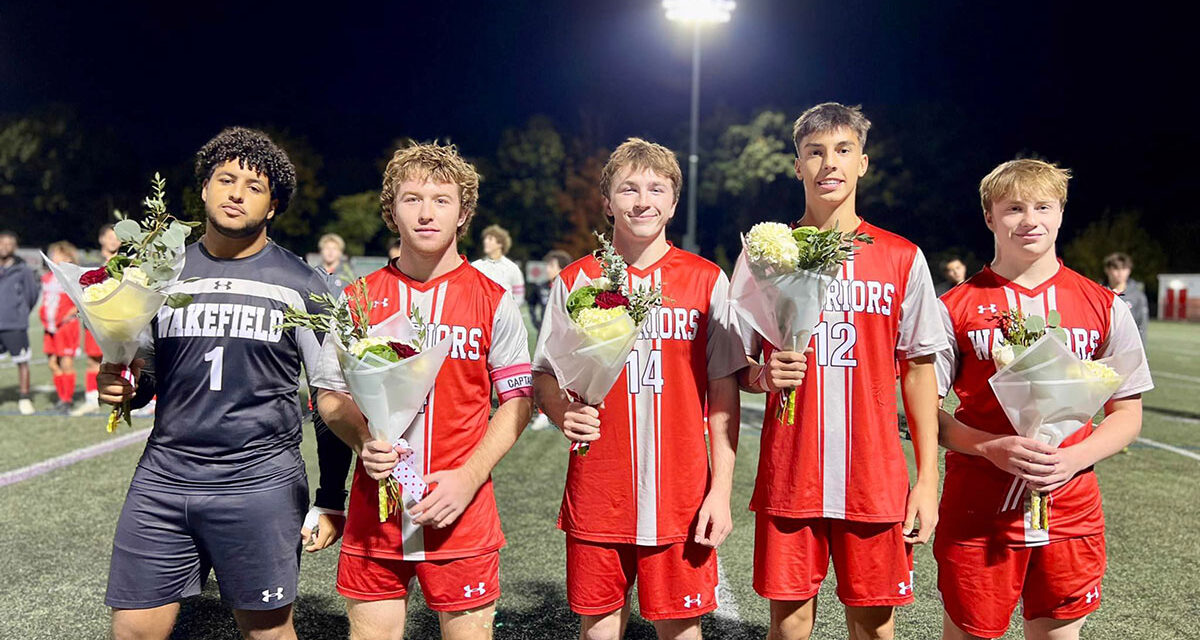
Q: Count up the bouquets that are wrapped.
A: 5